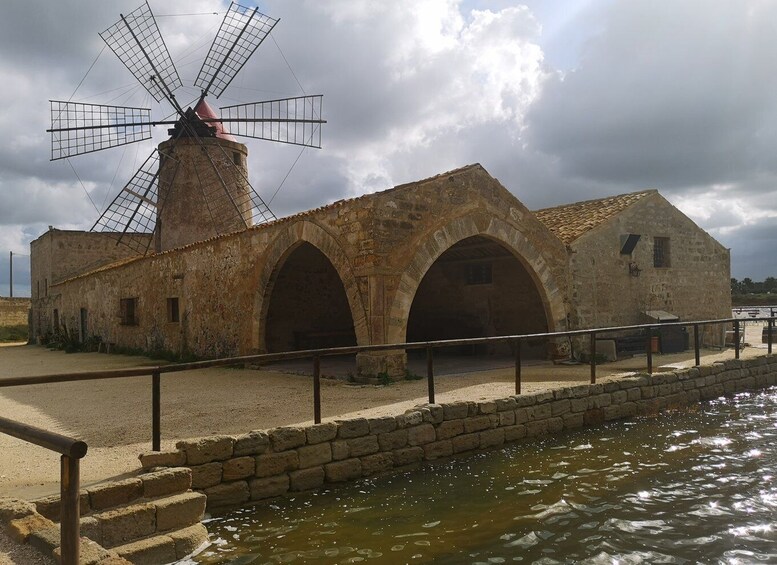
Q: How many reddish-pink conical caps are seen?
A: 1